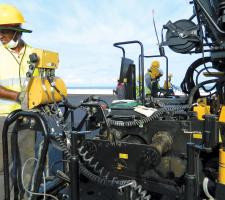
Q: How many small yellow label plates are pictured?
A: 2